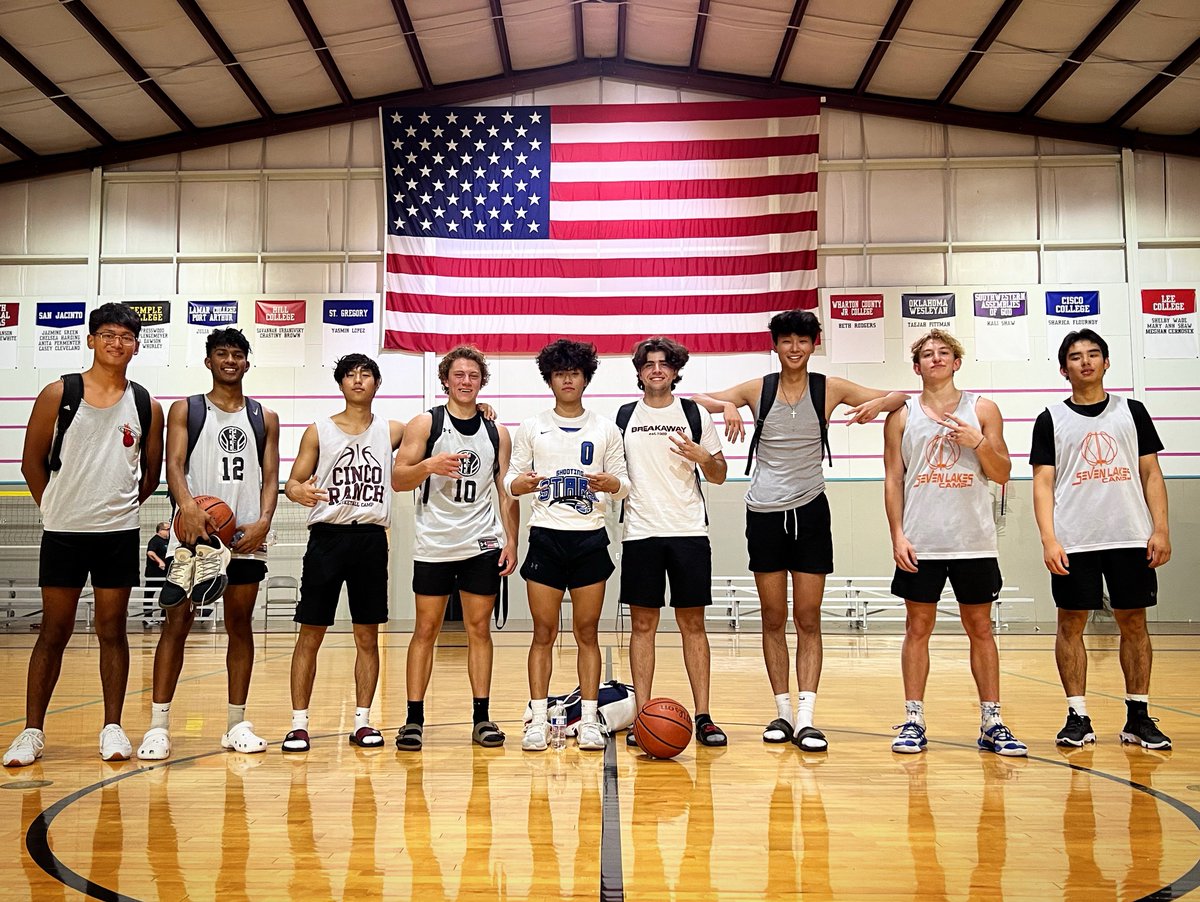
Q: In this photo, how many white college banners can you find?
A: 11